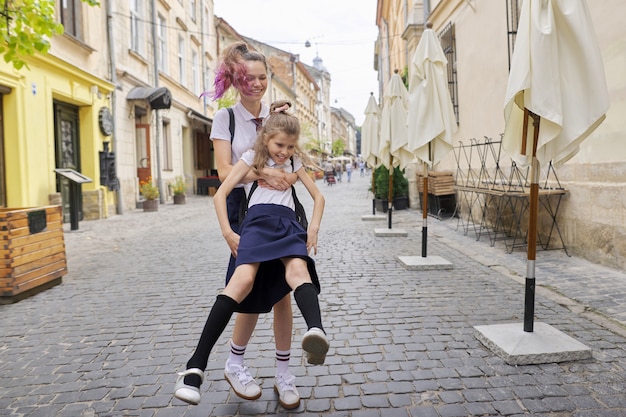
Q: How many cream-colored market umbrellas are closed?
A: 4